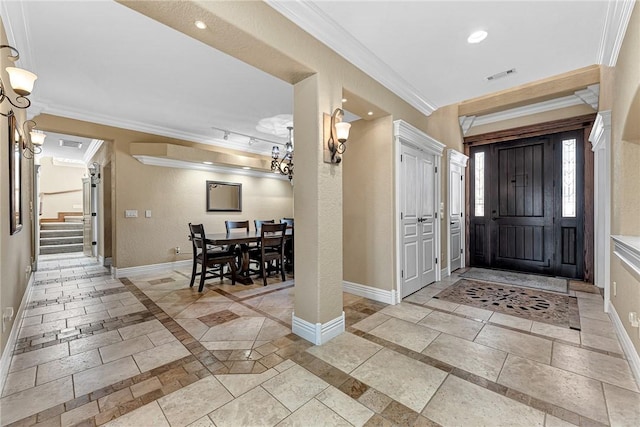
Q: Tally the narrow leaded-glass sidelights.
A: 2